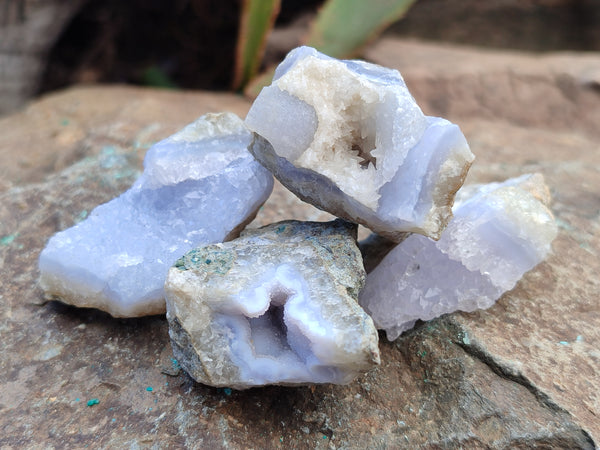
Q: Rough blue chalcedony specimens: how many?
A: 4